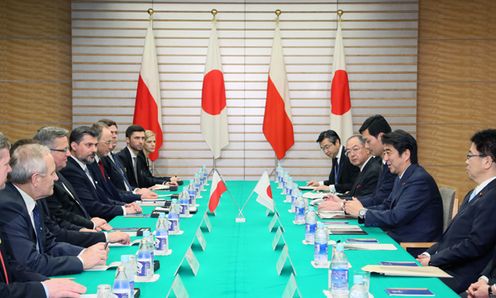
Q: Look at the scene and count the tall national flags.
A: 4